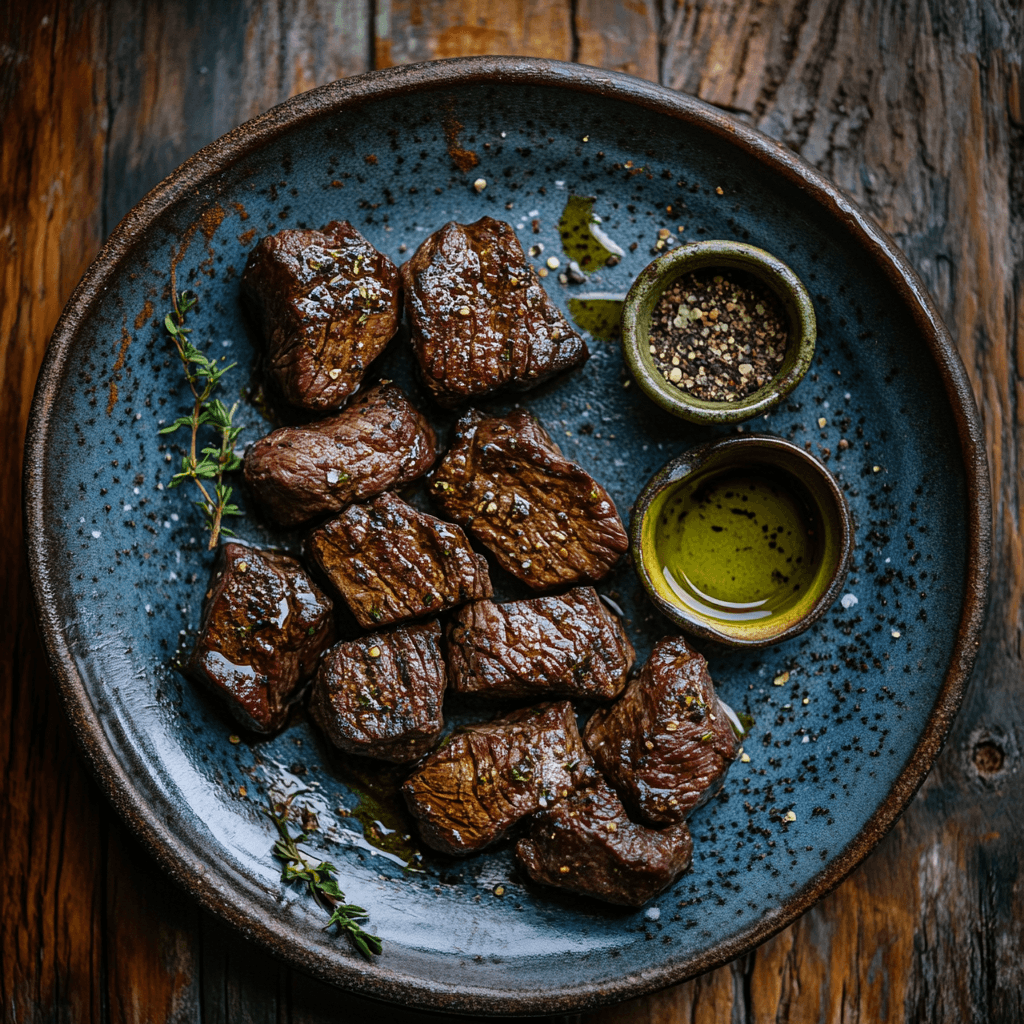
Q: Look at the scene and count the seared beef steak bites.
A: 11